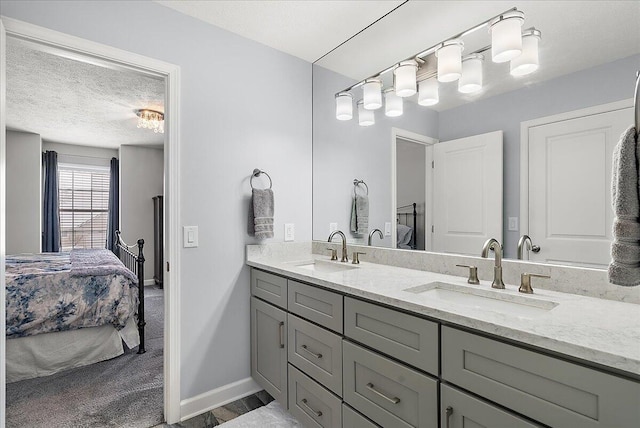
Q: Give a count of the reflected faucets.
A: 2